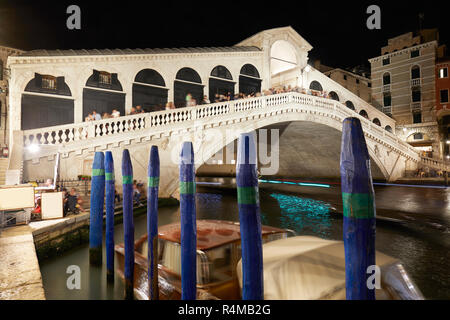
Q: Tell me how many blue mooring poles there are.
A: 7